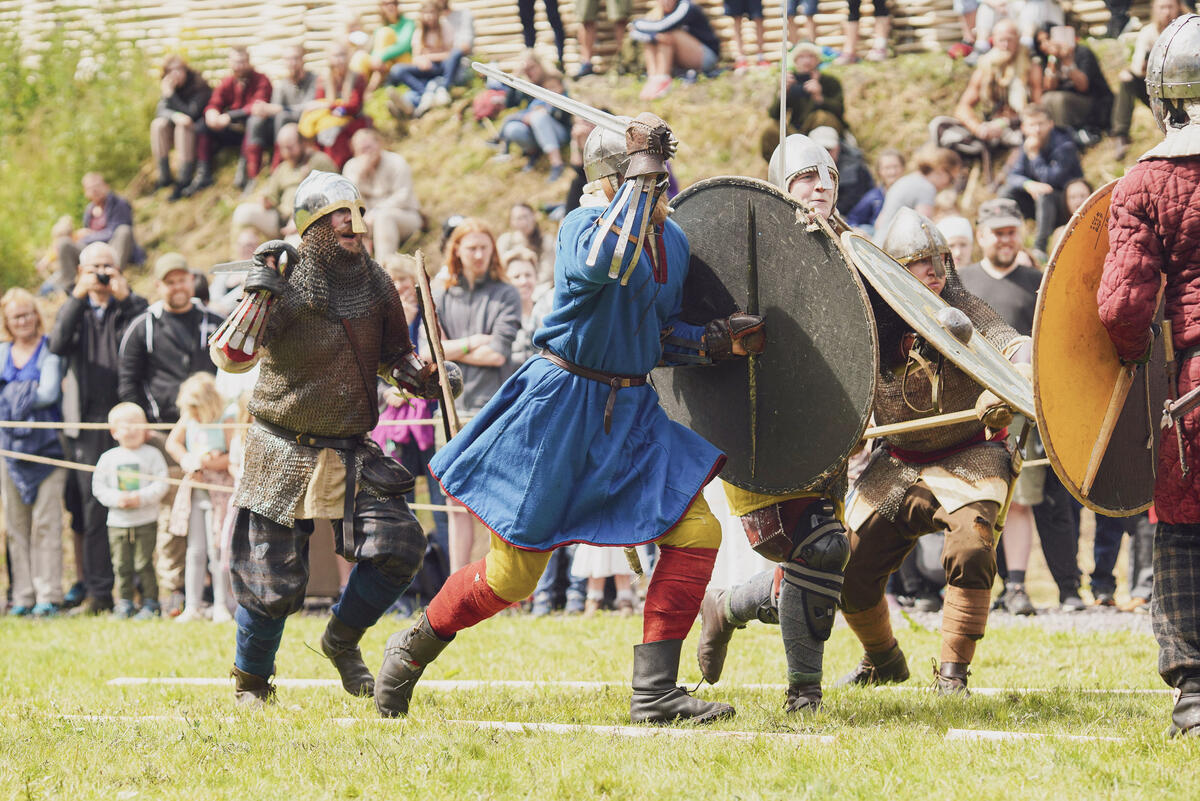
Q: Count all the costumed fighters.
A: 5